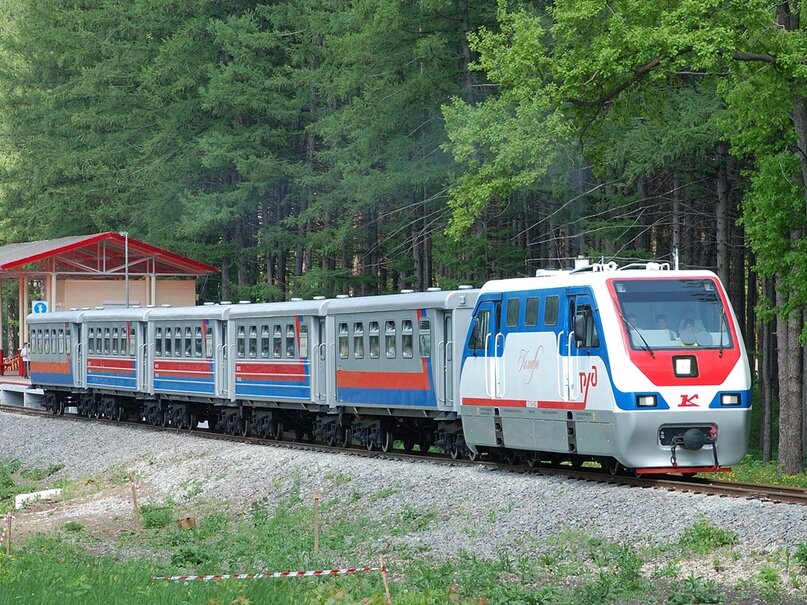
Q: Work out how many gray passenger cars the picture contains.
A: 5